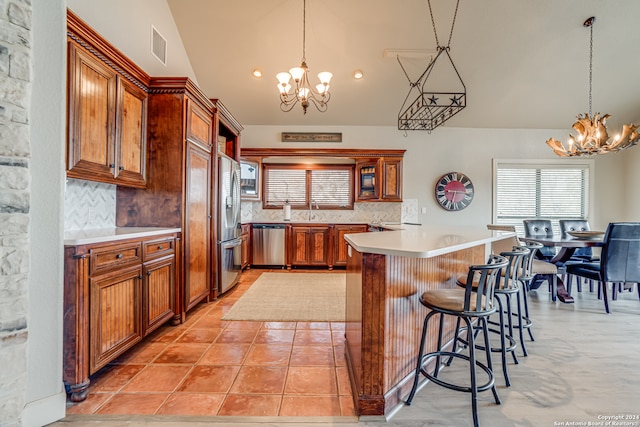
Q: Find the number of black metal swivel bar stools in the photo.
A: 3